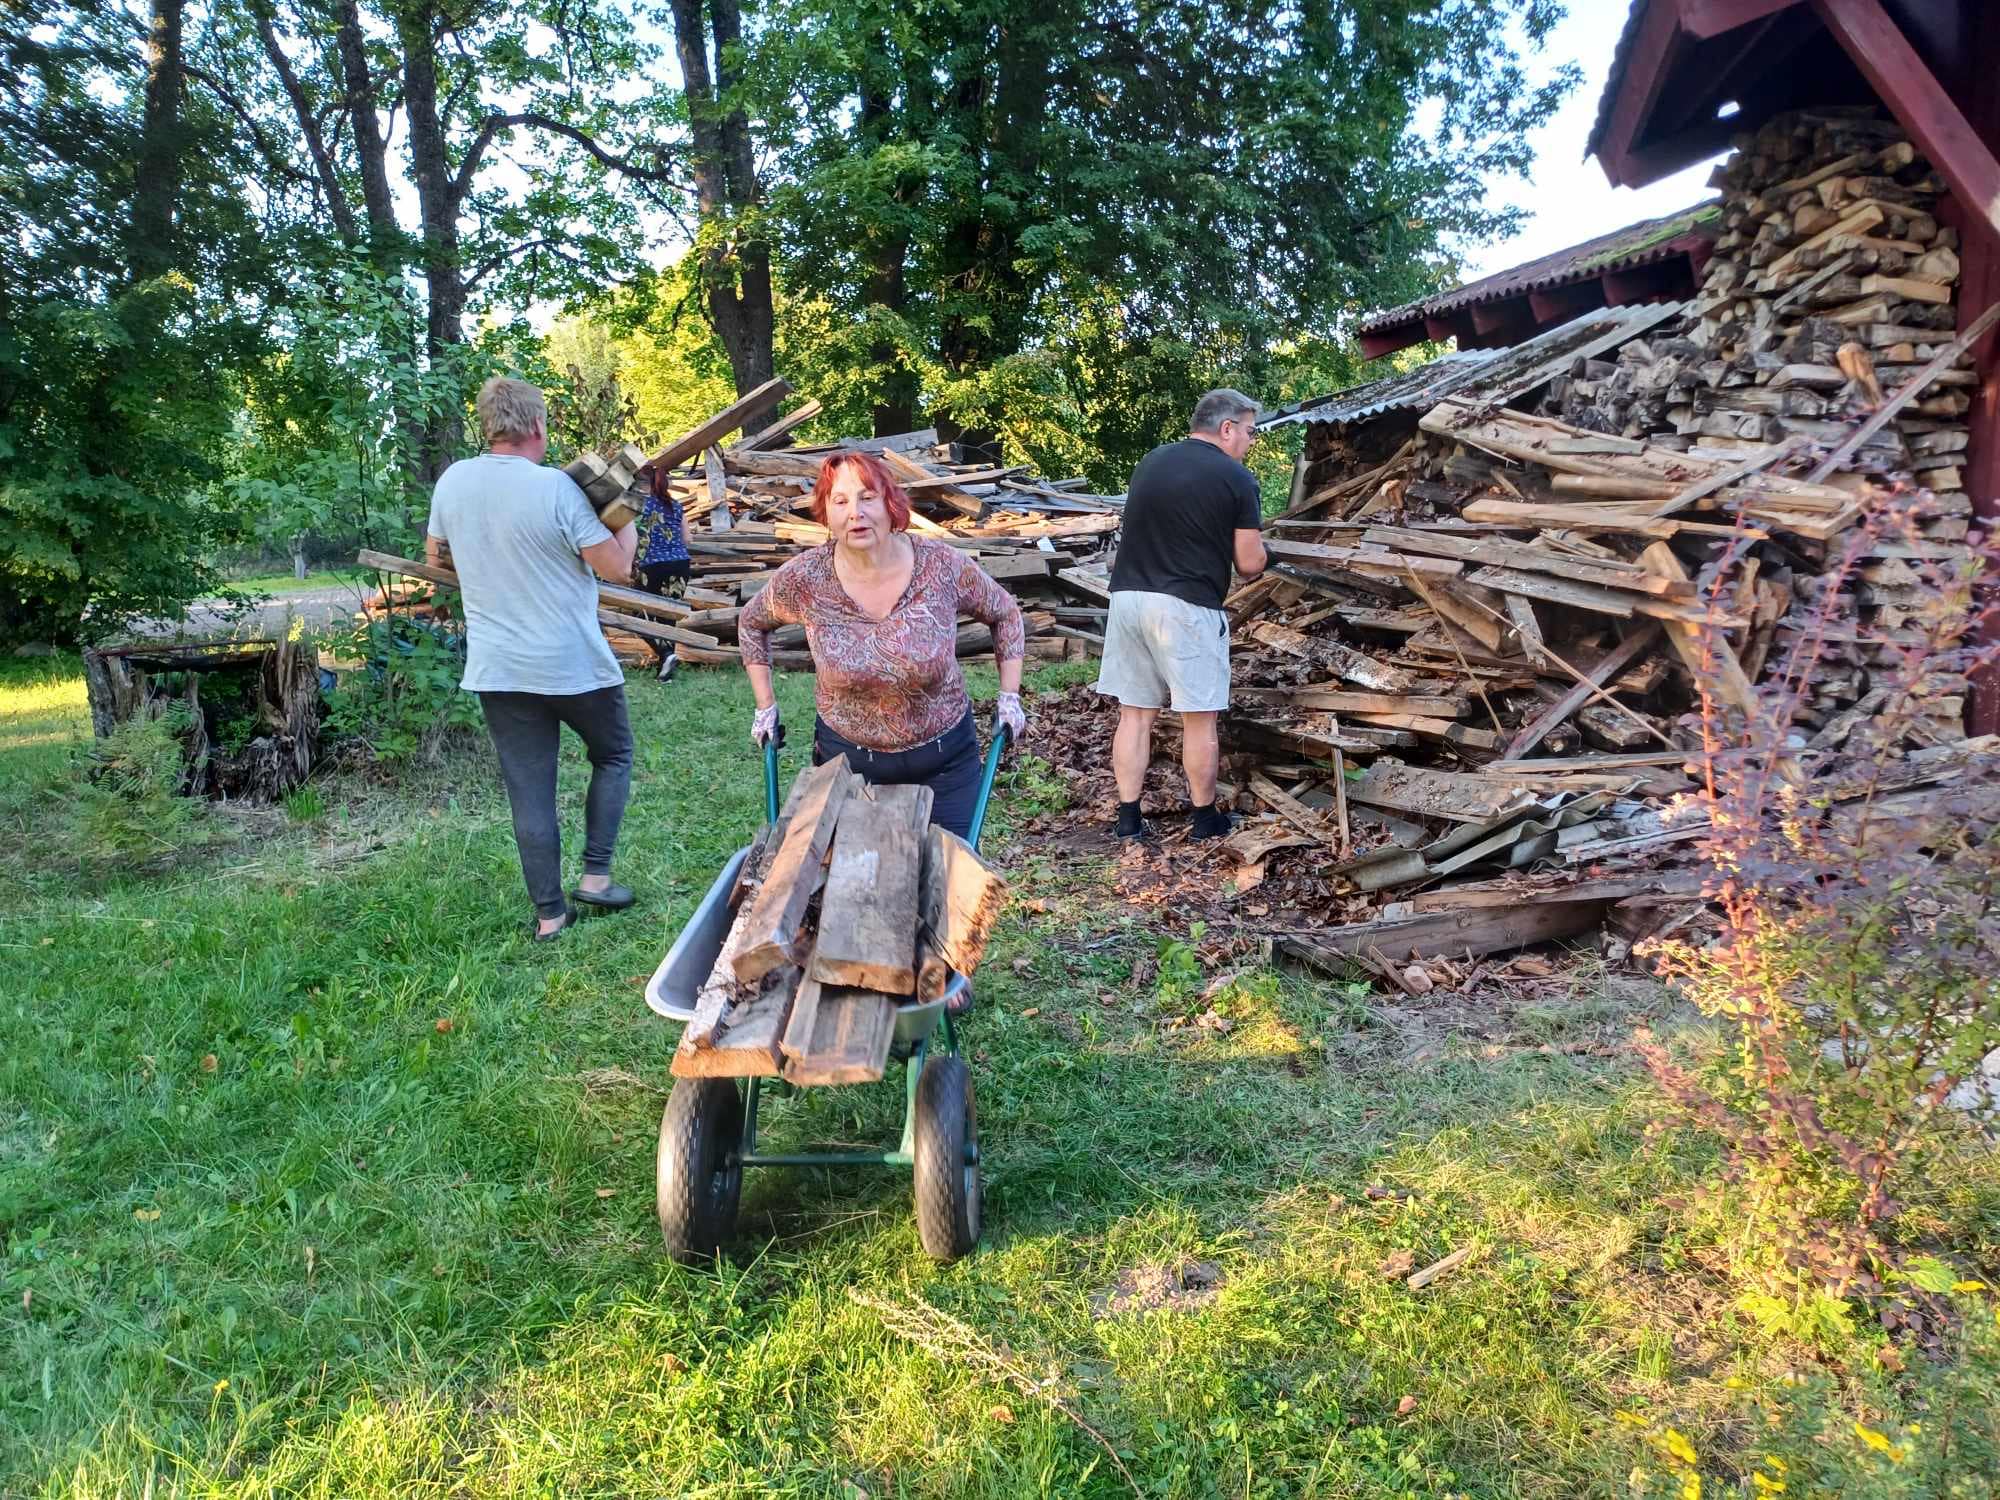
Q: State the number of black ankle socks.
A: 2